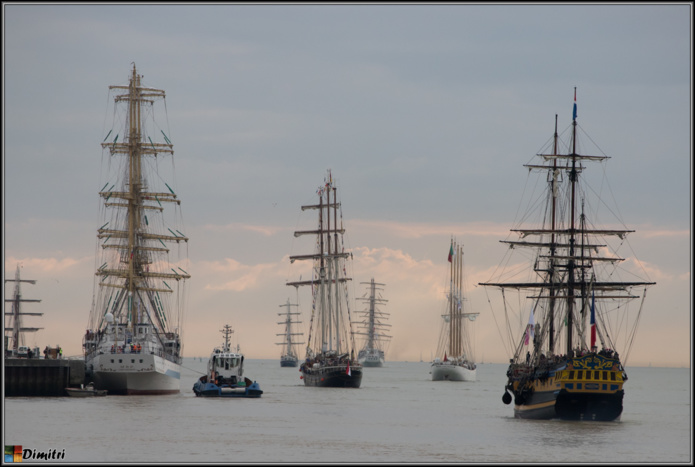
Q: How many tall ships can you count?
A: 7